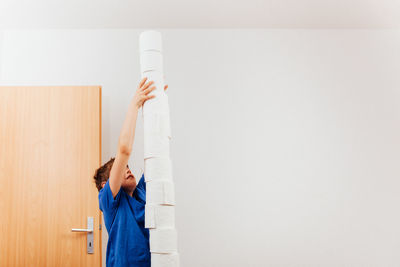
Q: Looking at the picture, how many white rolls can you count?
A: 11